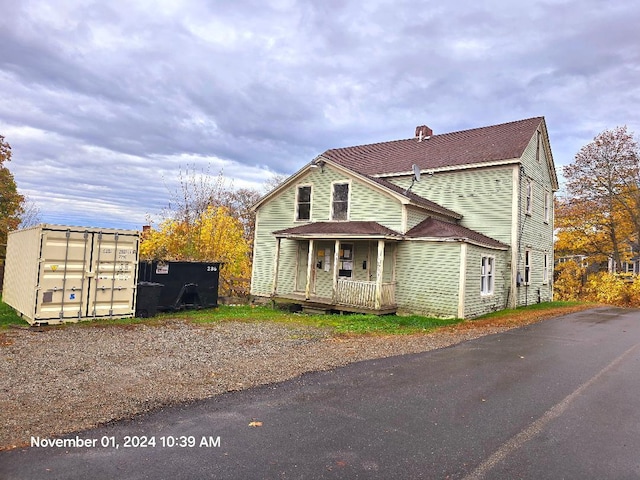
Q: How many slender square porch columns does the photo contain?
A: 4